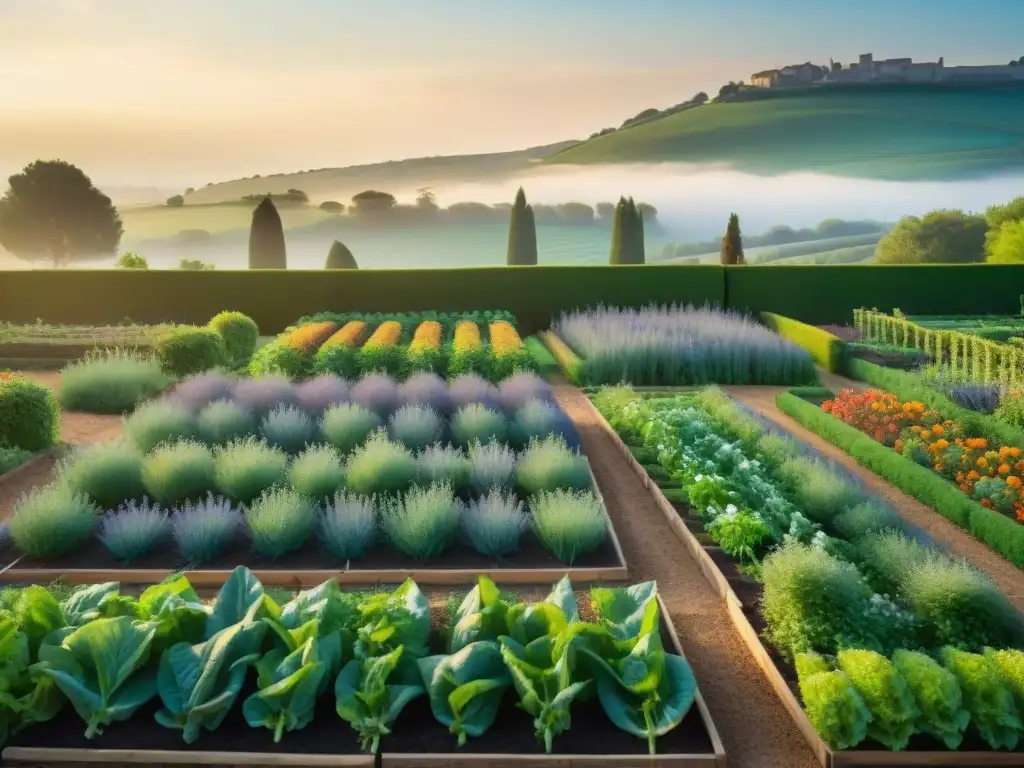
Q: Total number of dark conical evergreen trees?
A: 5